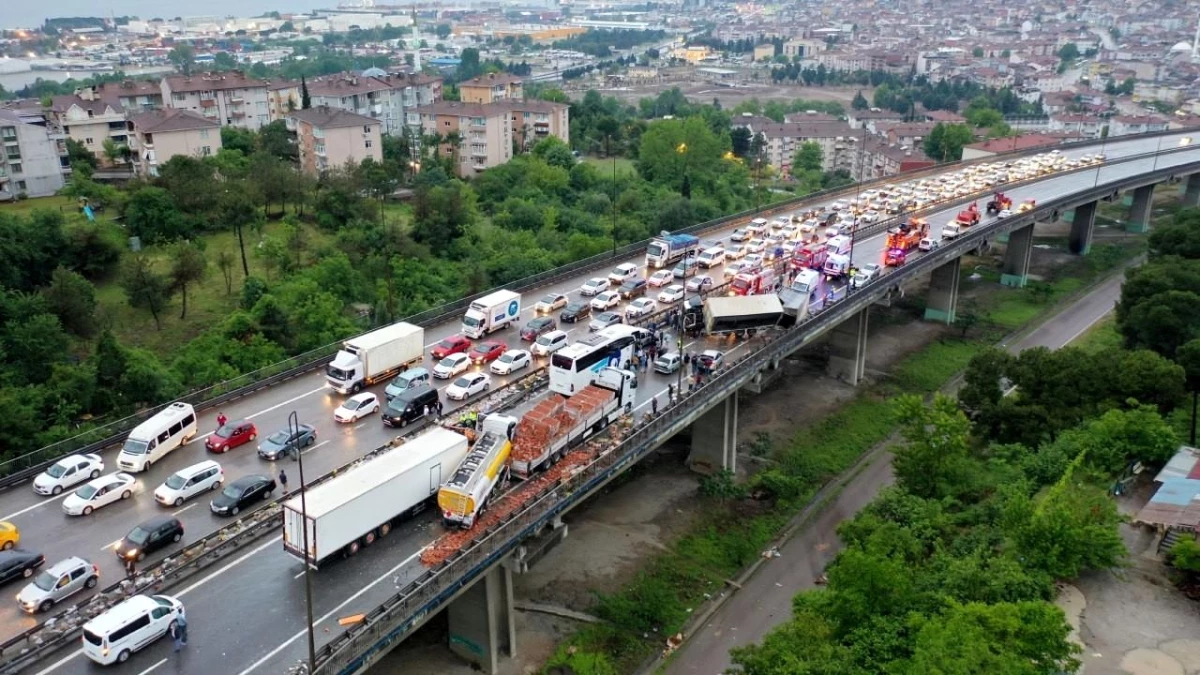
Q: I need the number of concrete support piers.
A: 8